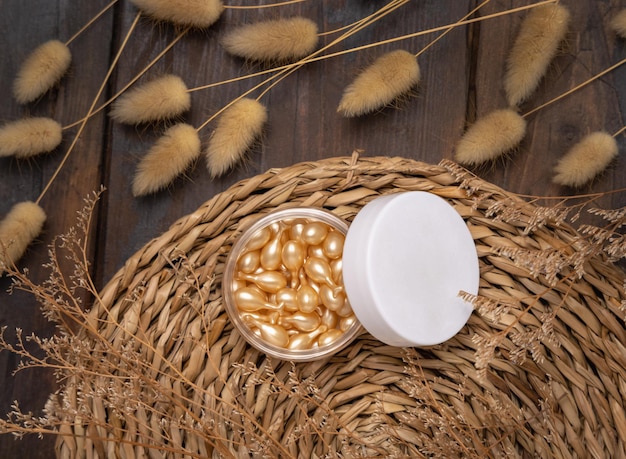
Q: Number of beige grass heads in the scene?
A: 13